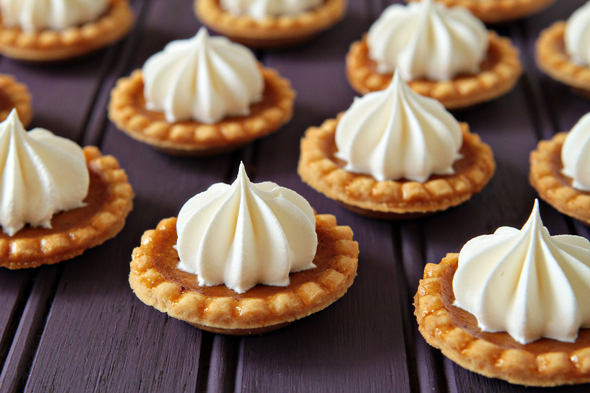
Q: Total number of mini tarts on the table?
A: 12